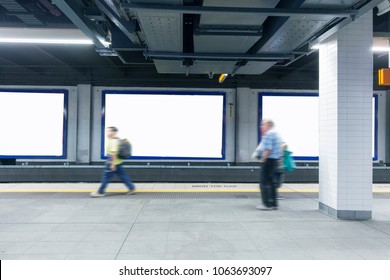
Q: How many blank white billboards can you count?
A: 3